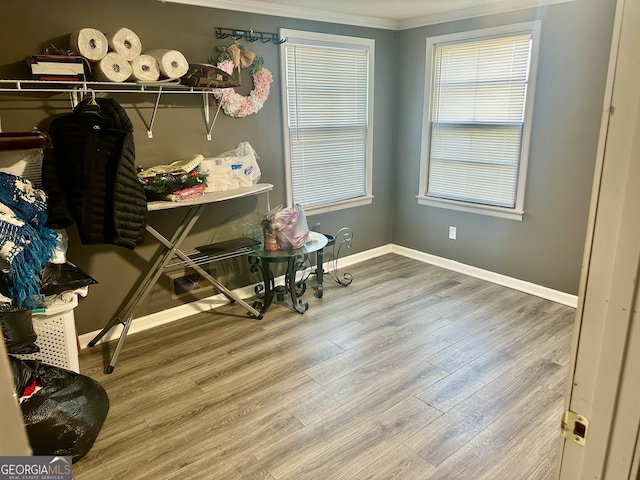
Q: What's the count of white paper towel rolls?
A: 5